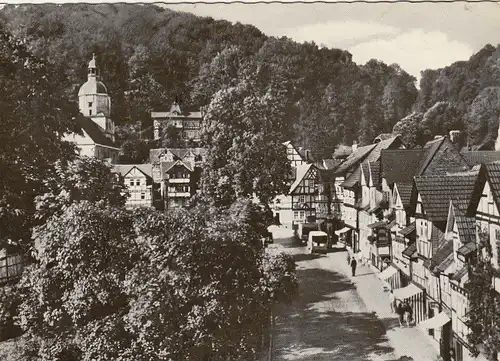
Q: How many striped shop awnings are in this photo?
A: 2